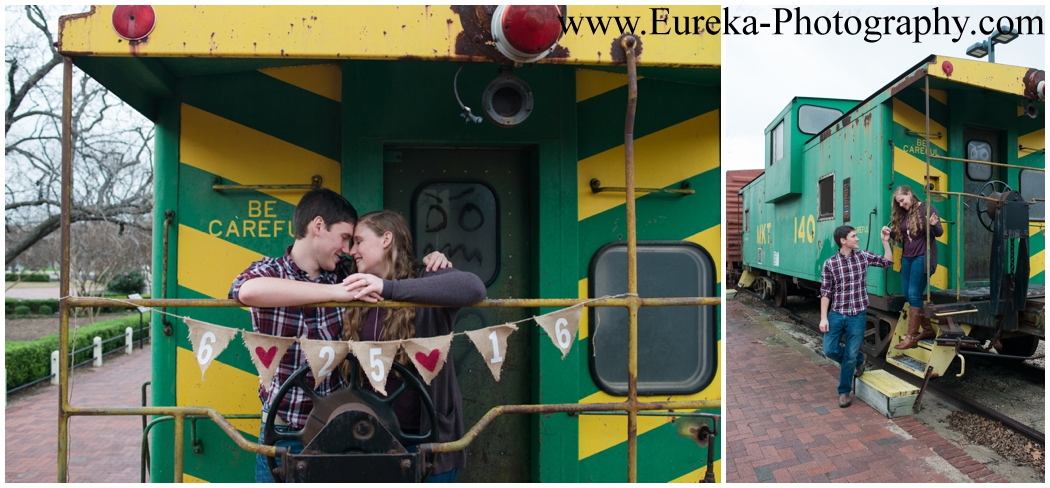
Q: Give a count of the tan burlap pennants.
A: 7